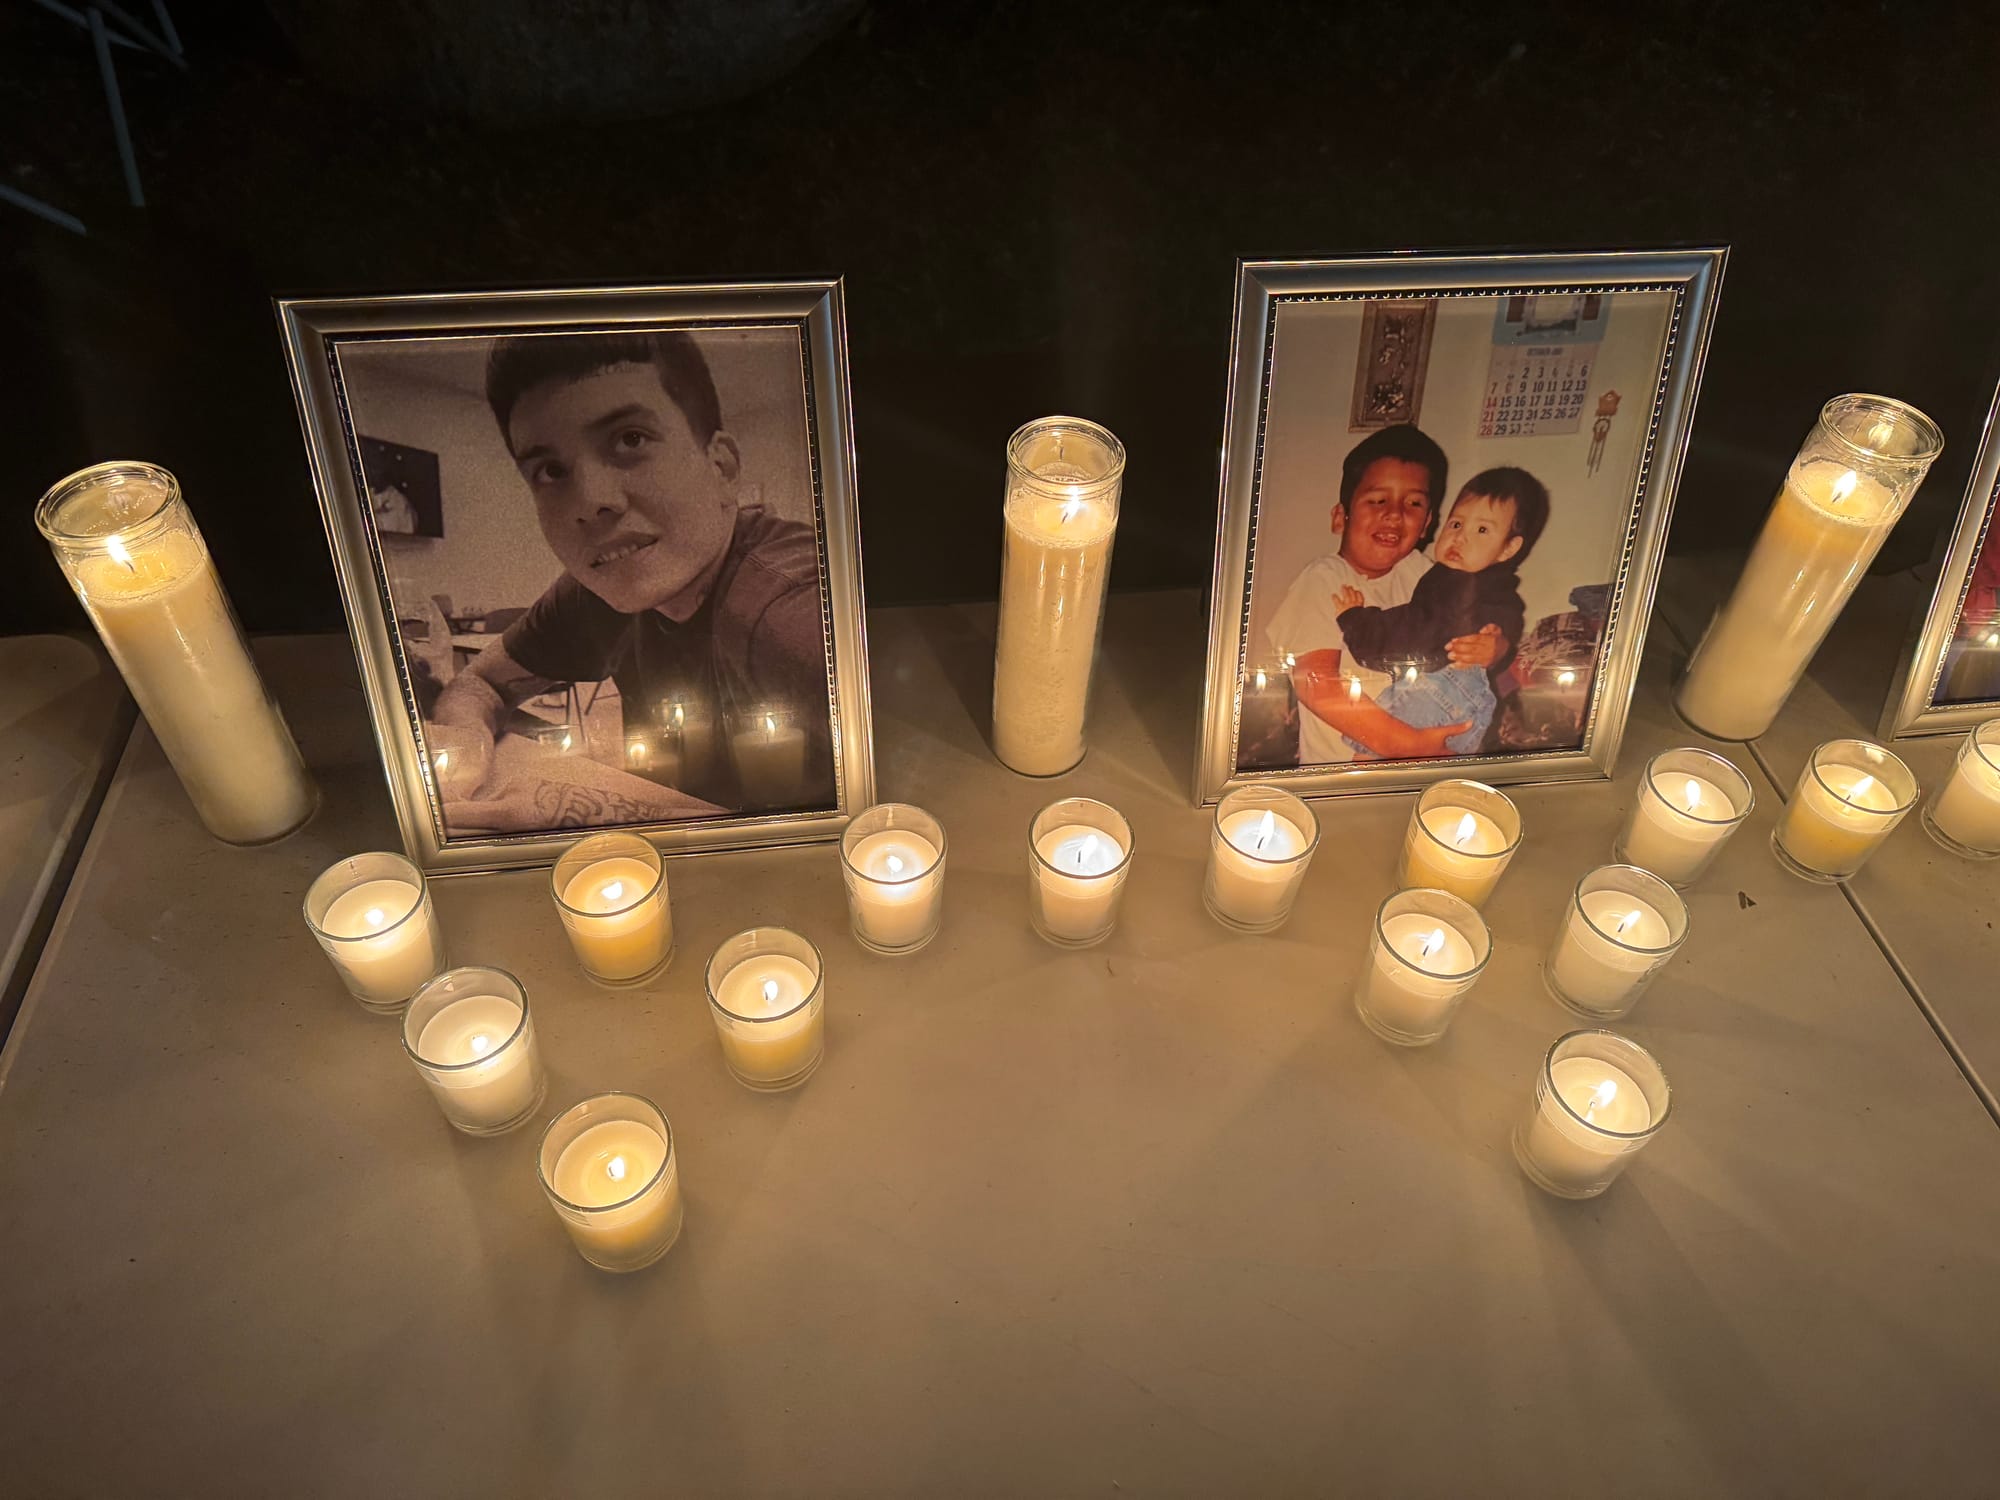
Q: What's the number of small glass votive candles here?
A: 15